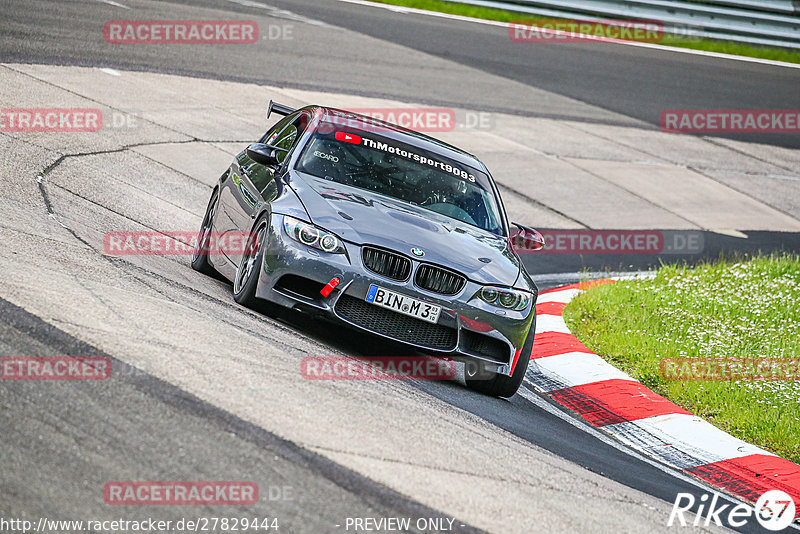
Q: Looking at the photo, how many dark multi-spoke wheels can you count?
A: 2